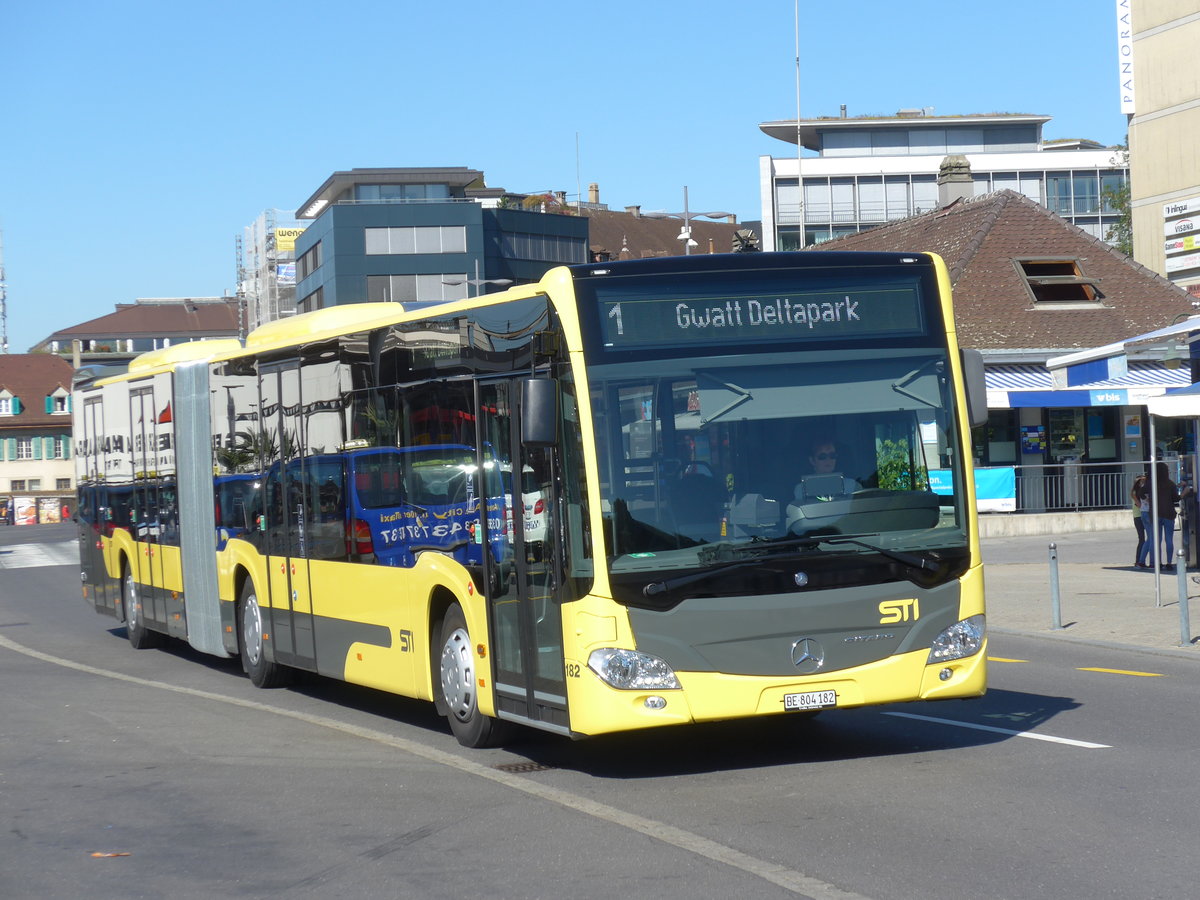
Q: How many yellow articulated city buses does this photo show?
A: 1